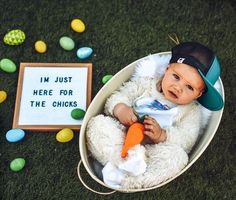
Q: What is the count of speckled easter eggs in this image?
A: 1